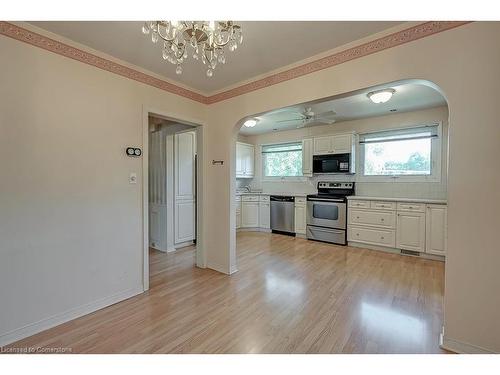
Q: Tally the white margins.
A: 2